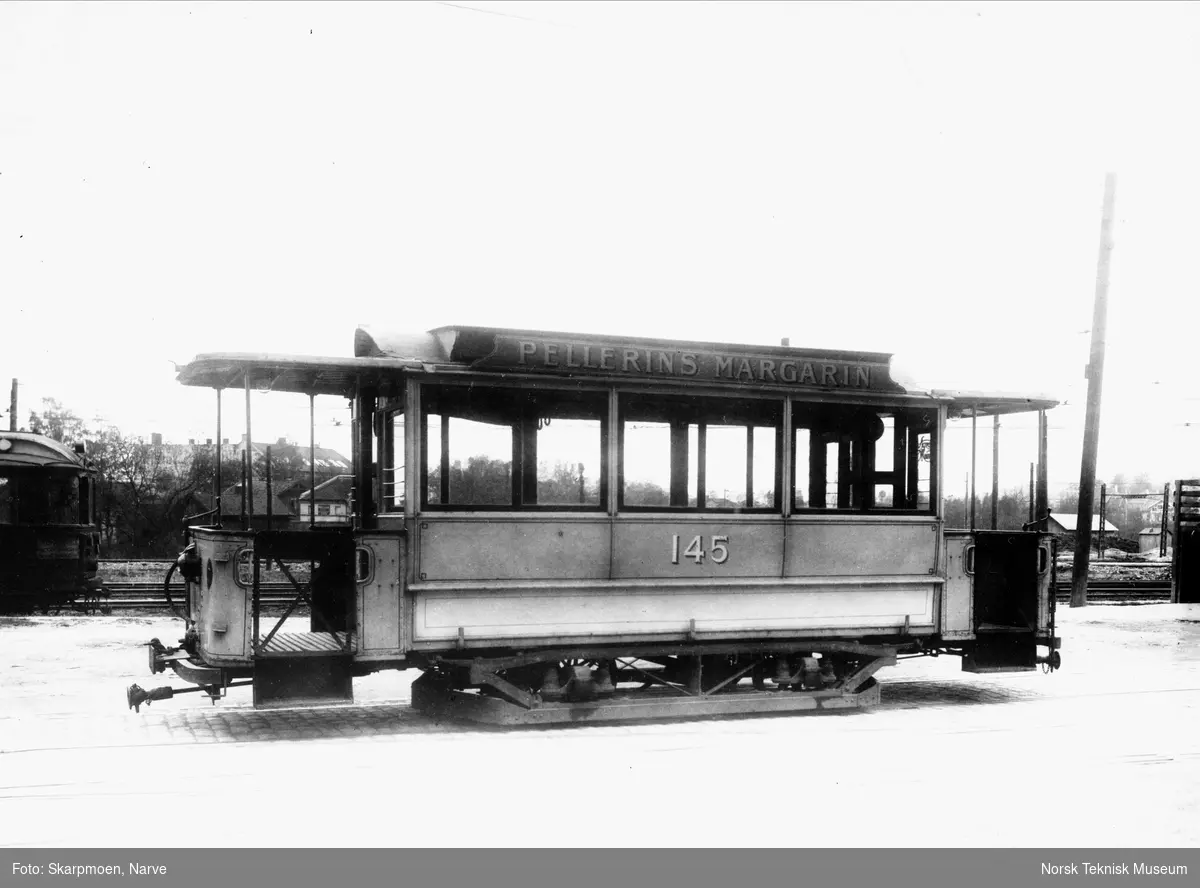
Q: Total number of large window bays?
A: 3